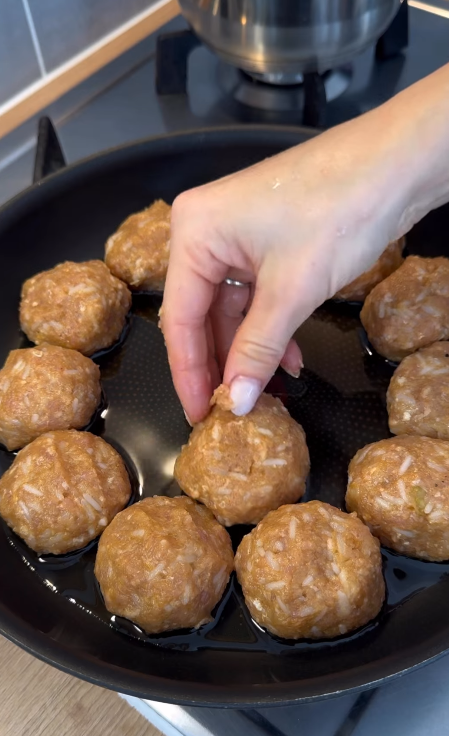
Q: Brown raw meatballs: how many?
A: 11